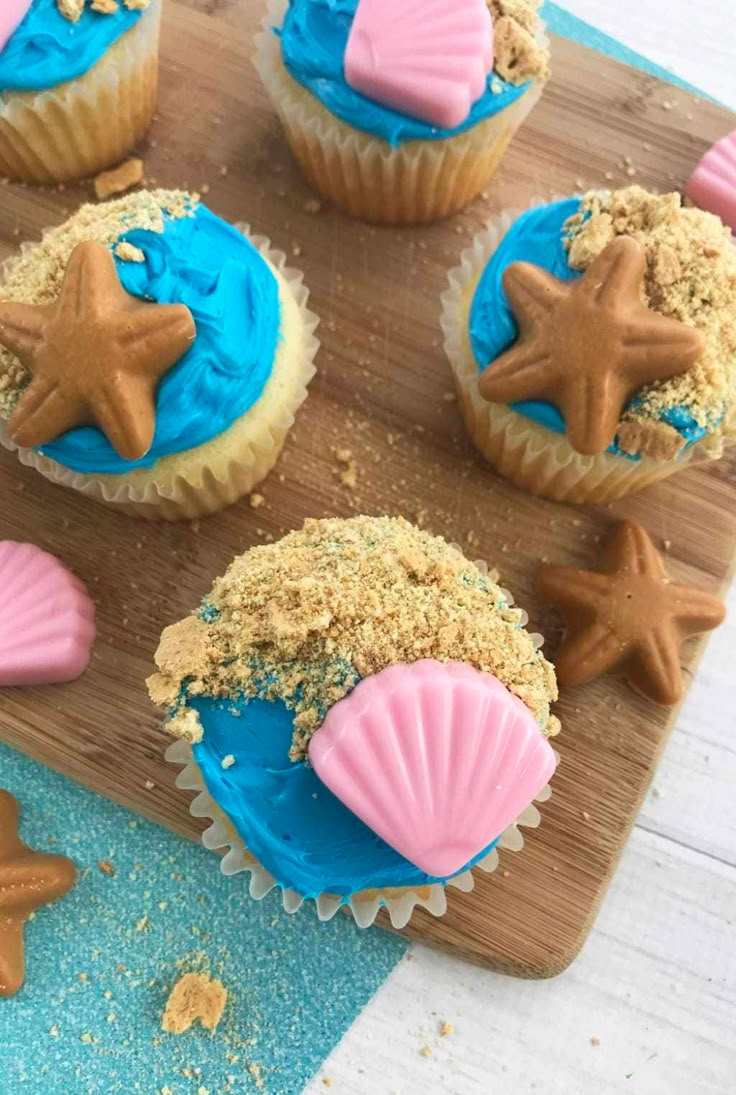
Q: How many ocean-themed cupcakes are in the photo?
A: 5